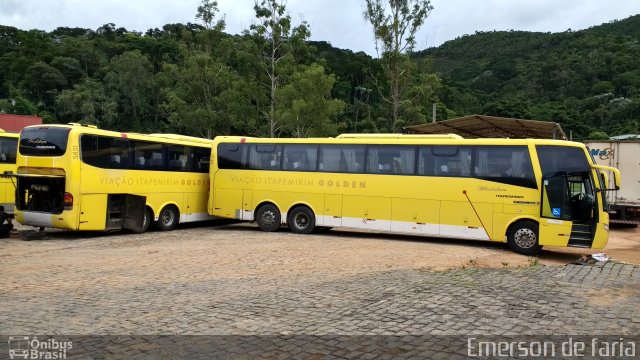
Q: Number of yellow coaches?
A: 3